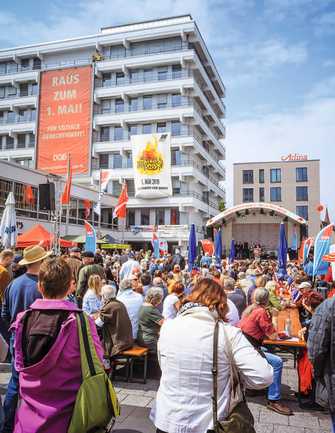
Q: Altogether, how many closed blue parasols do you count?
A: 4